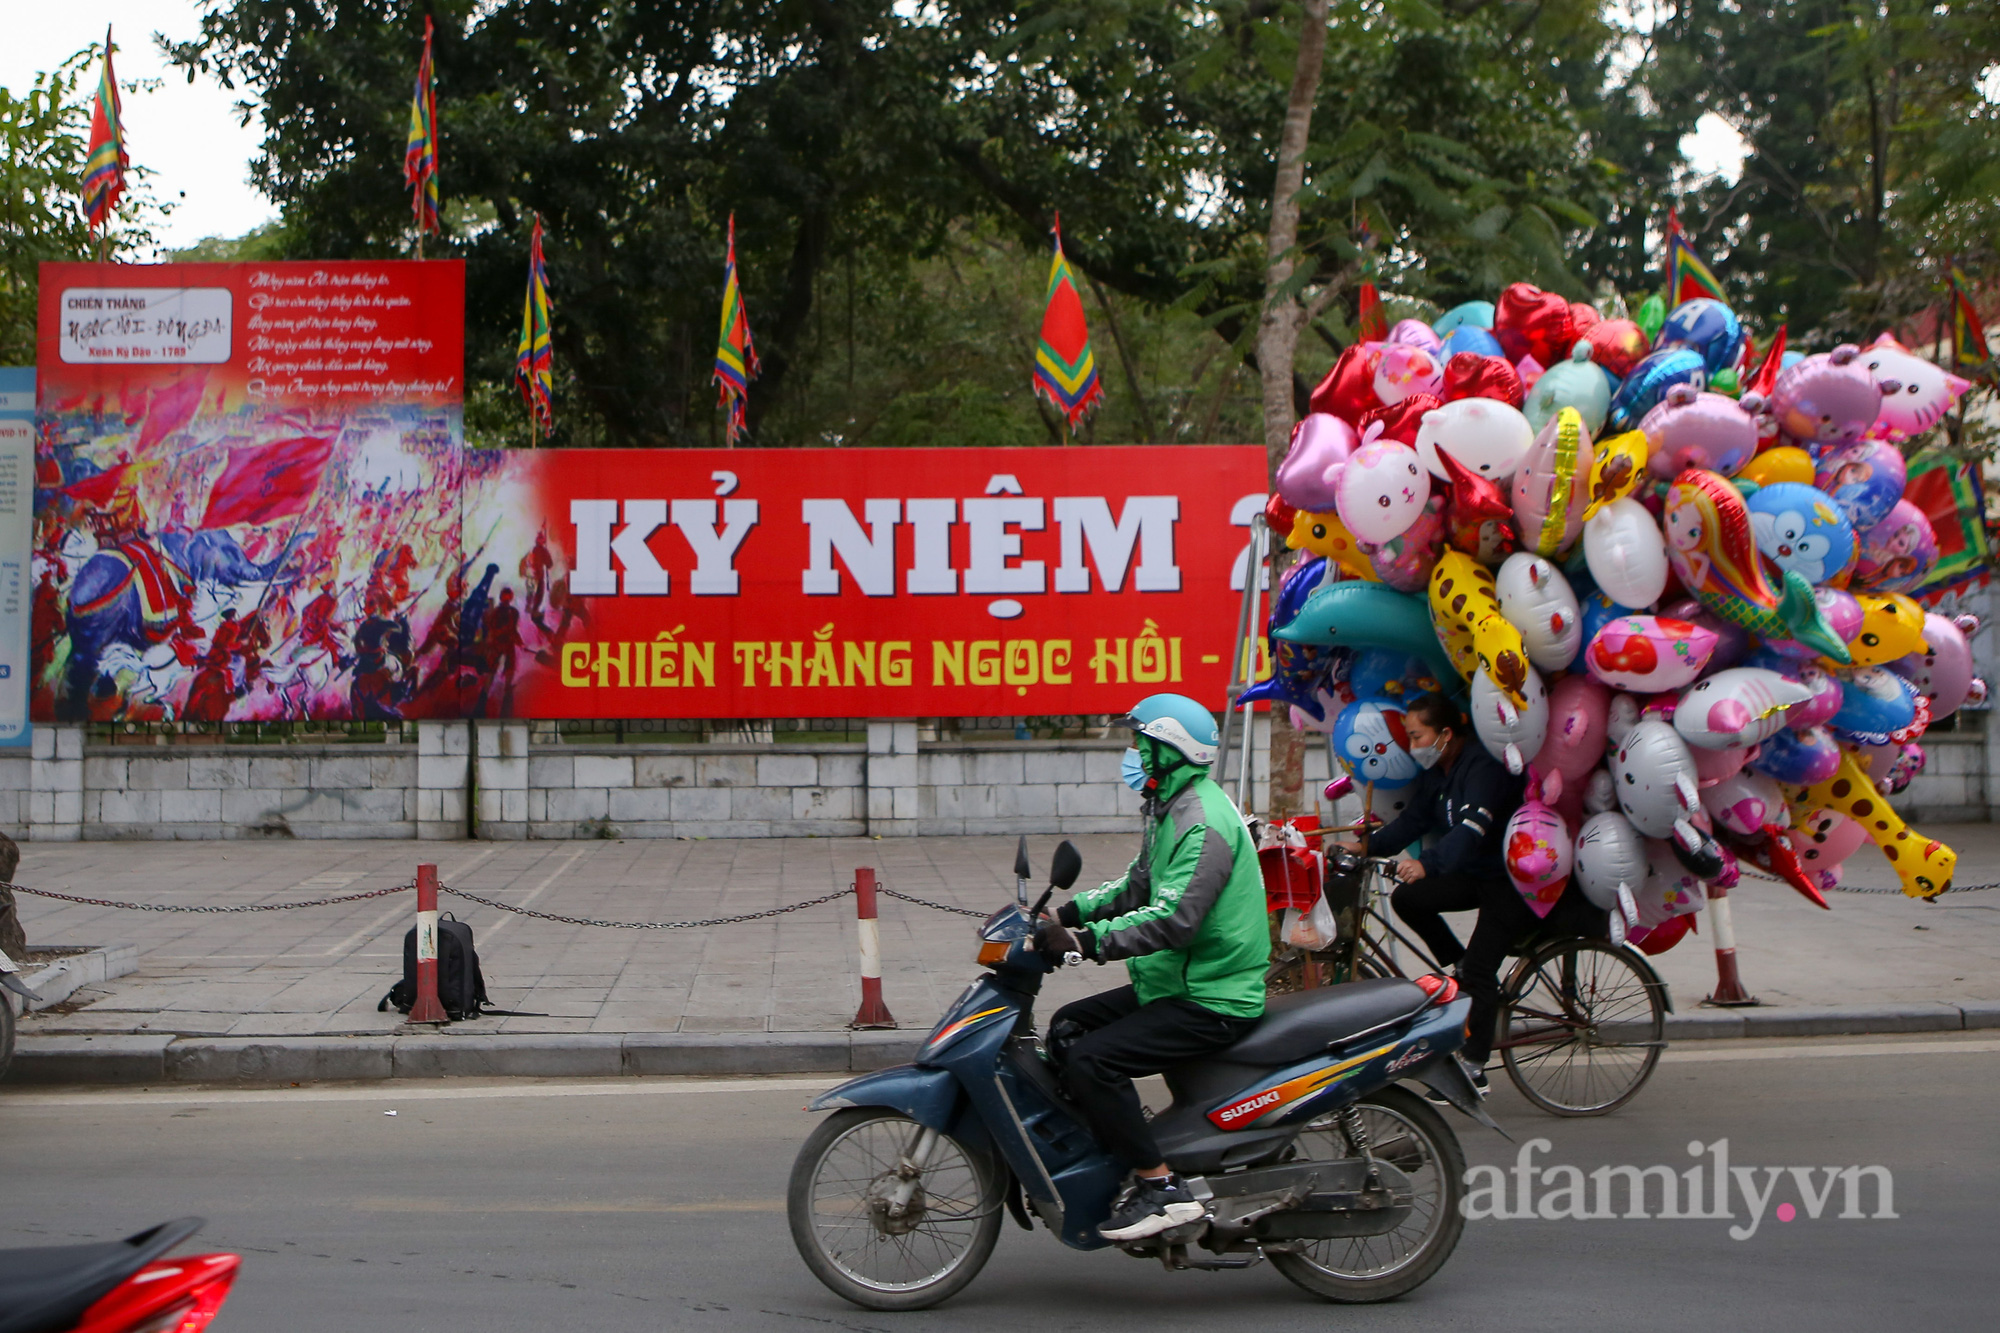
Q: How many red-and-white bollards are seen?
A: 3